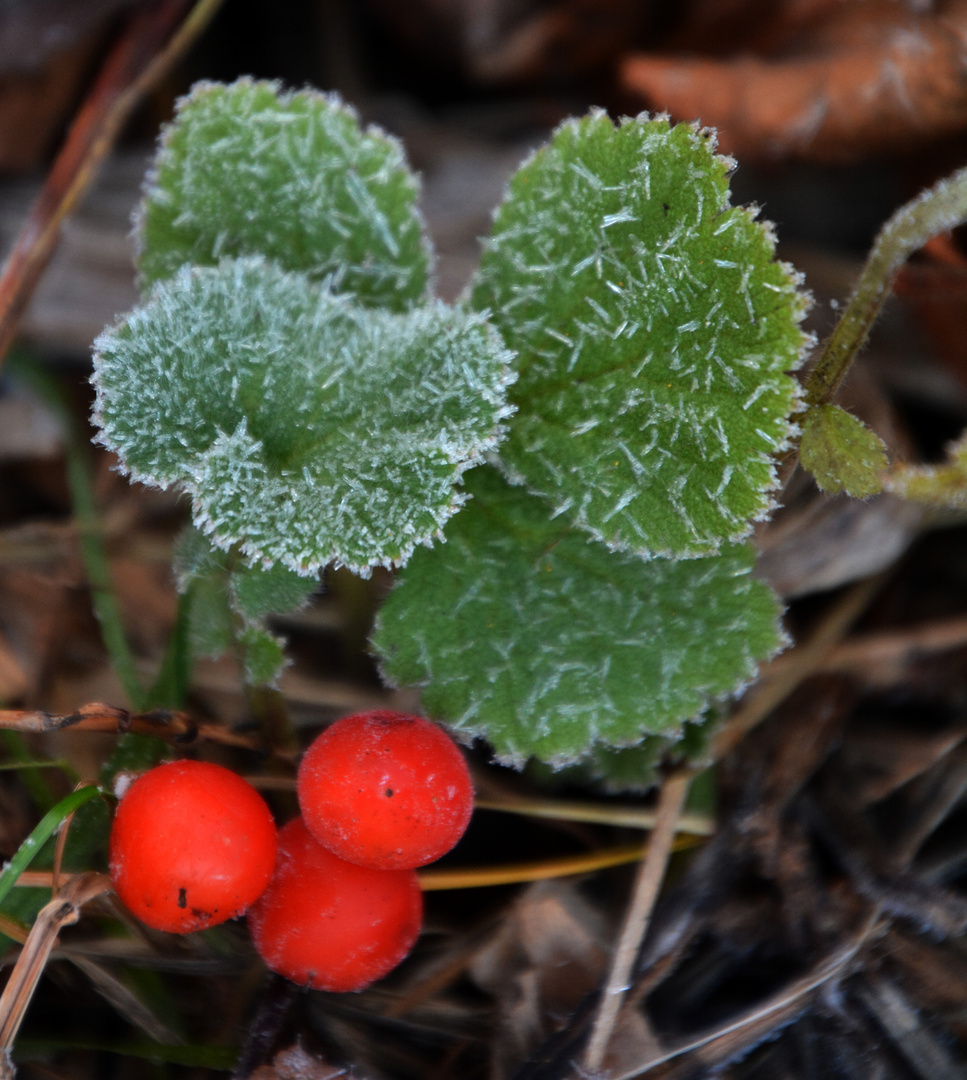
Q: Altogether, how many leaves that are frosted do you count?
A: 4